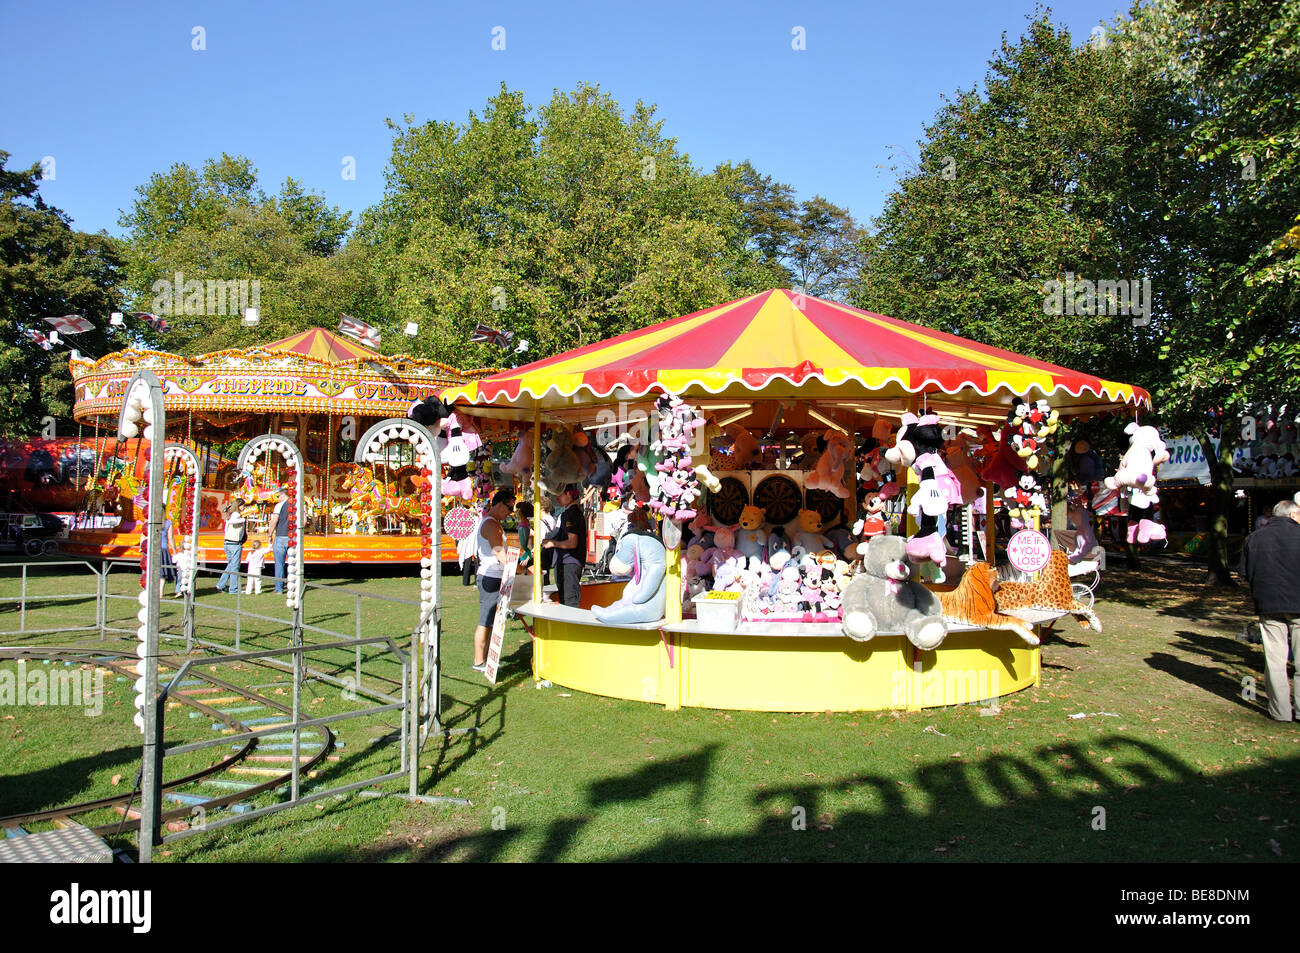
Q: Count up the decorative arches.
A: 4